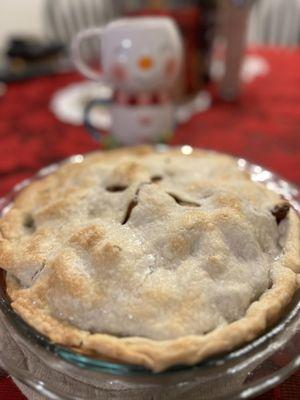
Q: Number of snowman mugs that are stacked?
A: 2